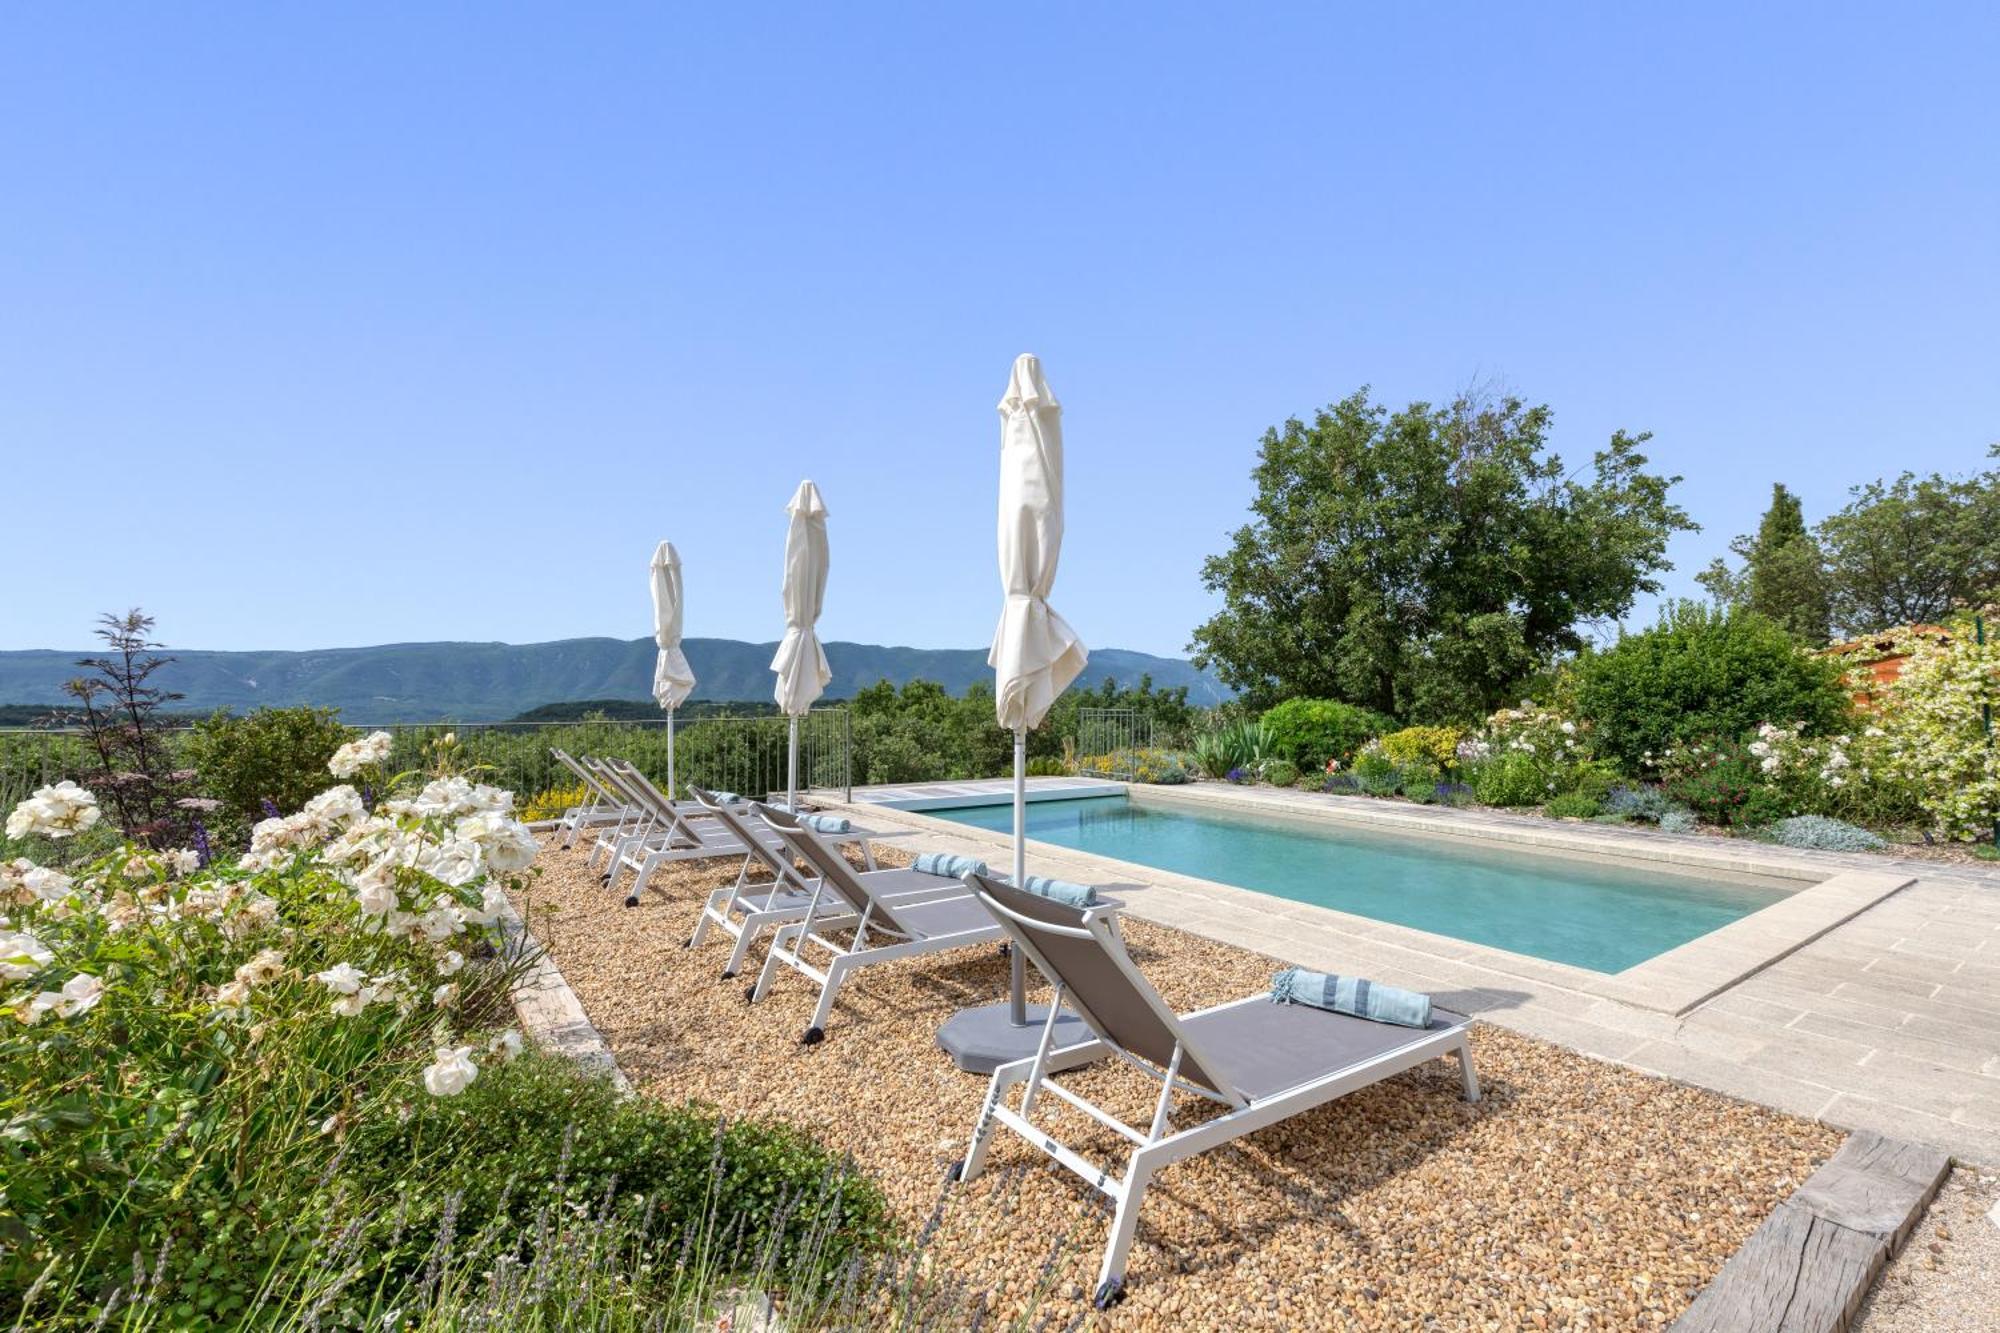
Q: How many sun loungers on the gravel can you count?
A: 6